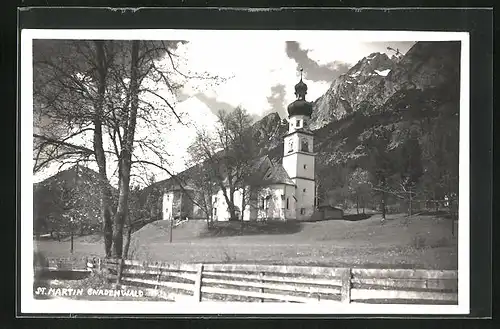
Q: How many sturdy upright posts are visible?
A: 3